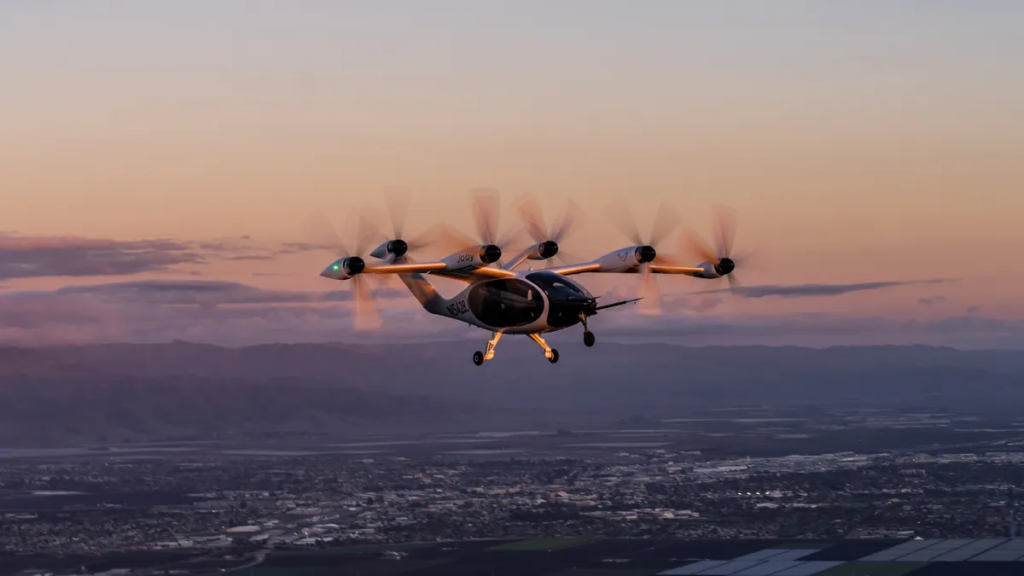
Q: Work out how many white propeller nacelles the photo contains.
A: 6